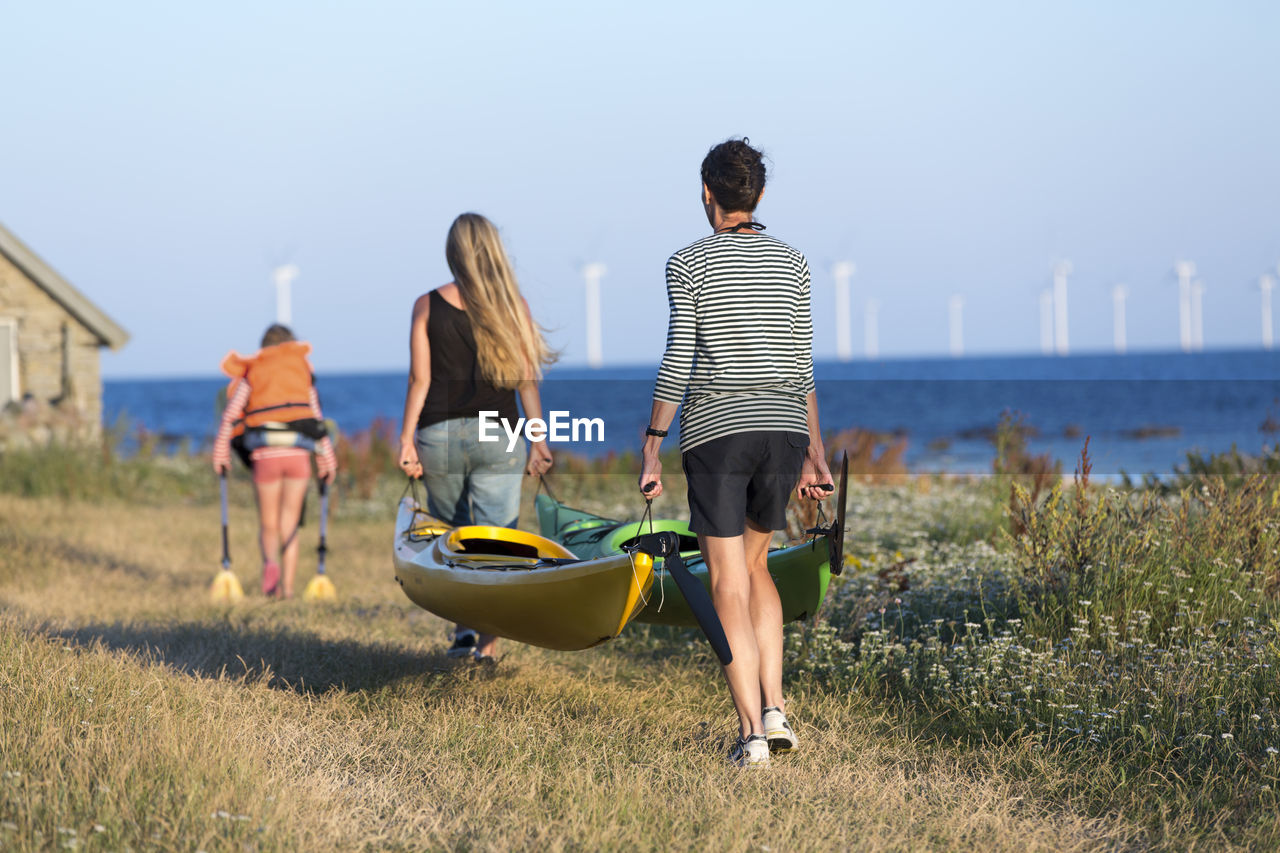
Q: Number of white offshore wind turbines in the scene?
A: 11